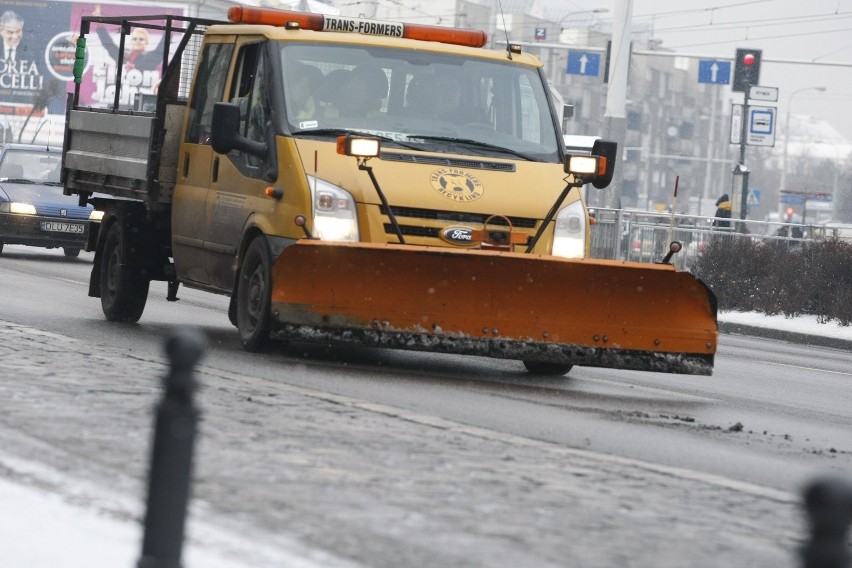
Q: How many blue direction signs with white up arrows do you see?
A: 2